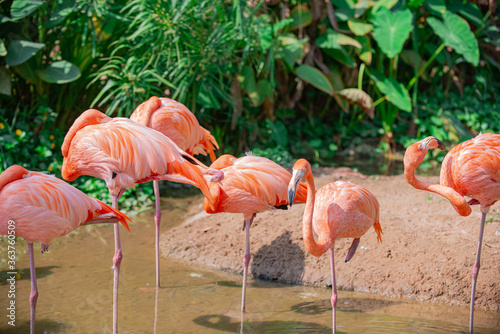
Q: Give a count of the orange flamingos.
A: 6